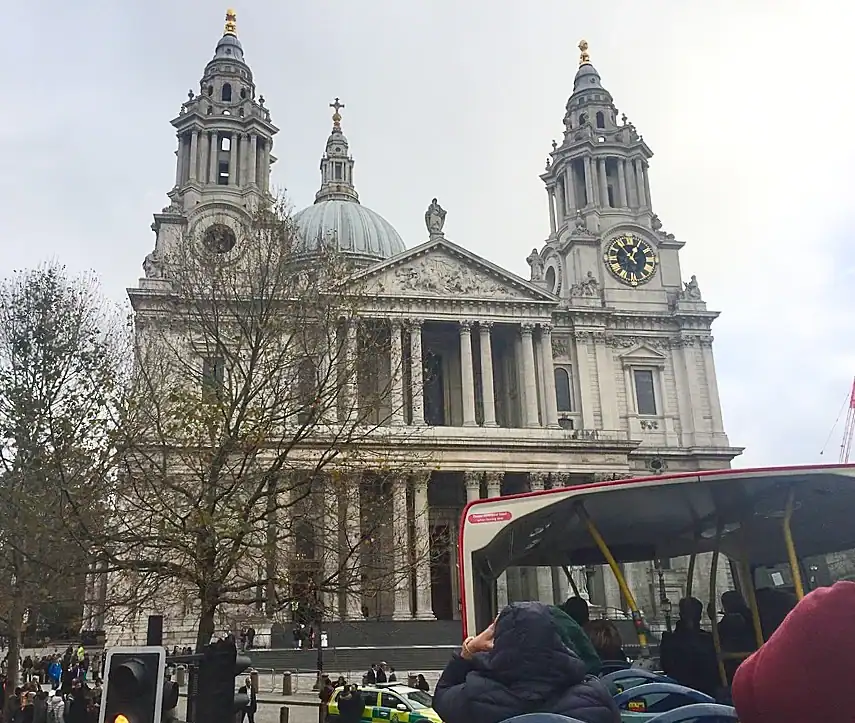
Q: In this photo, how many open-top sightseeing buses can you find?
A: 1